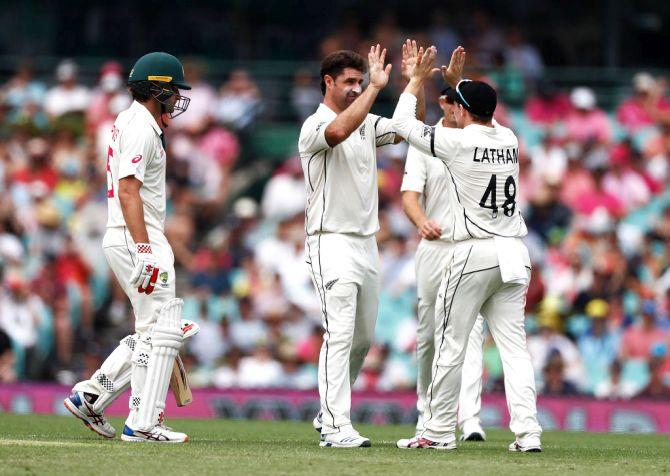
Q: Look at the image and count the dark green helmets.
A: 1